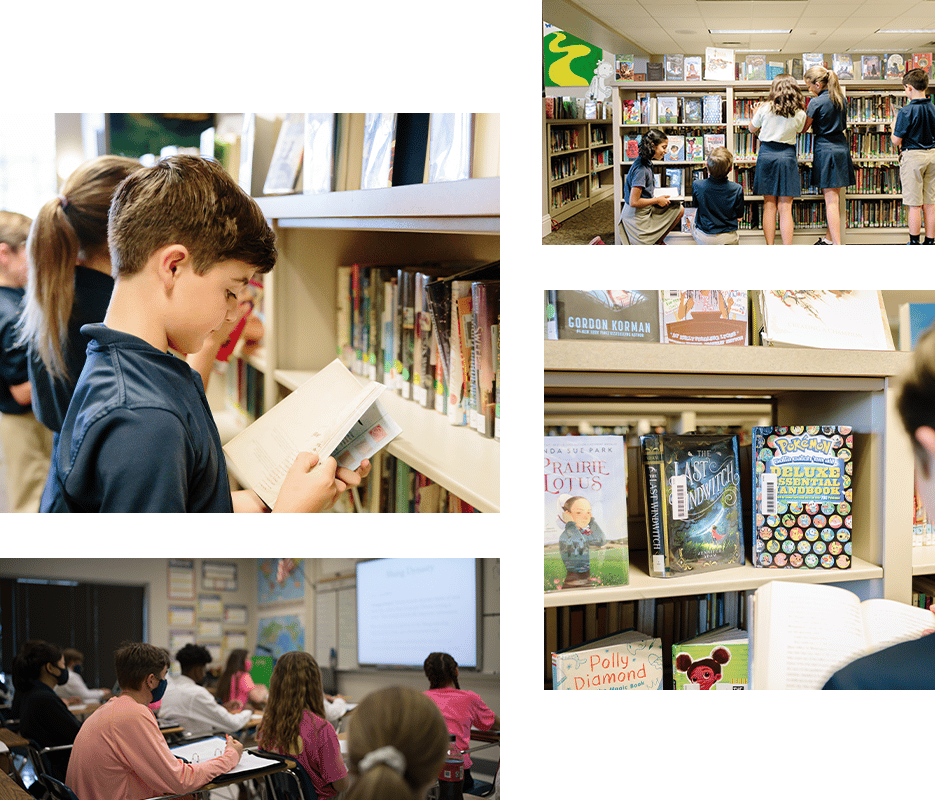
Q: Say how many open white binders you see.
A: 1